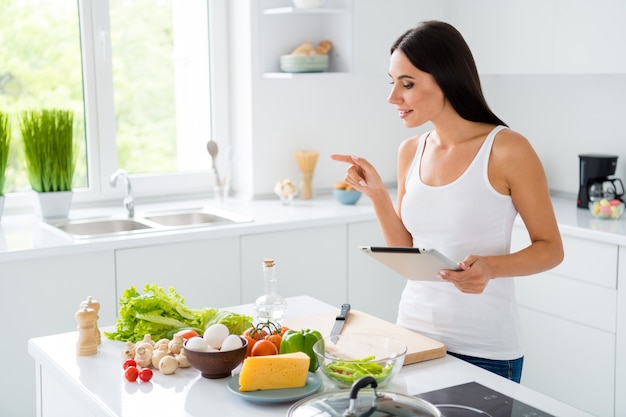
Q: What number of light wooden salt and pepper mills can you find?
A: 2